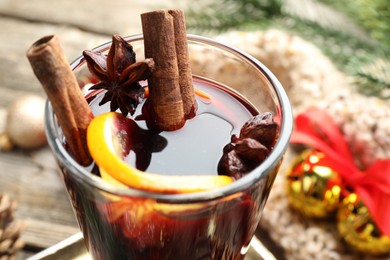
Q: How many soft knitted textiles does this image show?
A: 1